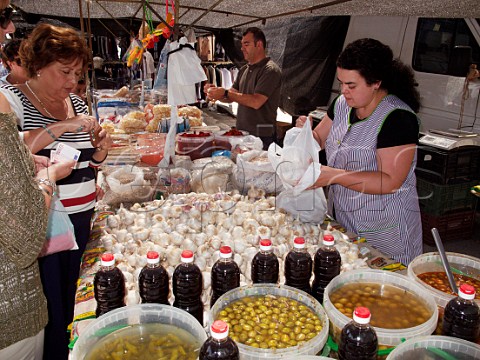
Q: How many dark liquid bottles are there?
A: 10